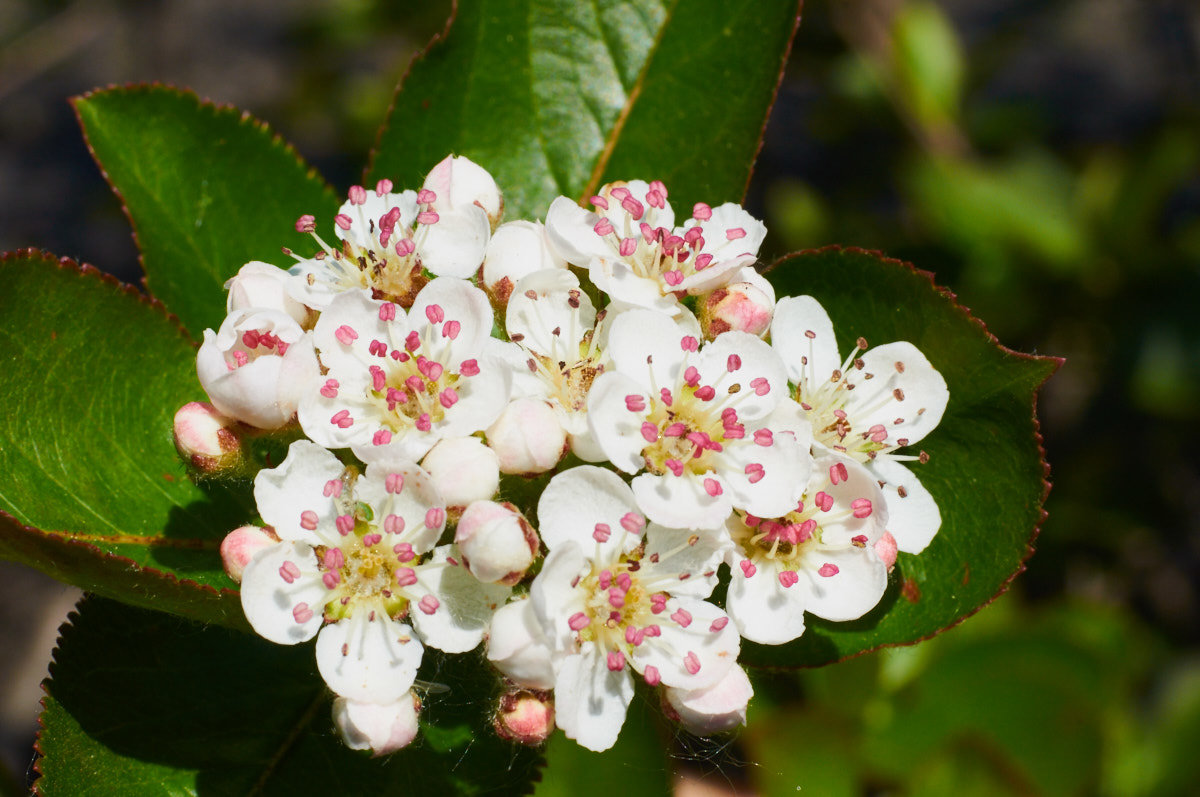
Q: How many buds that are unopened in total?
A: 14